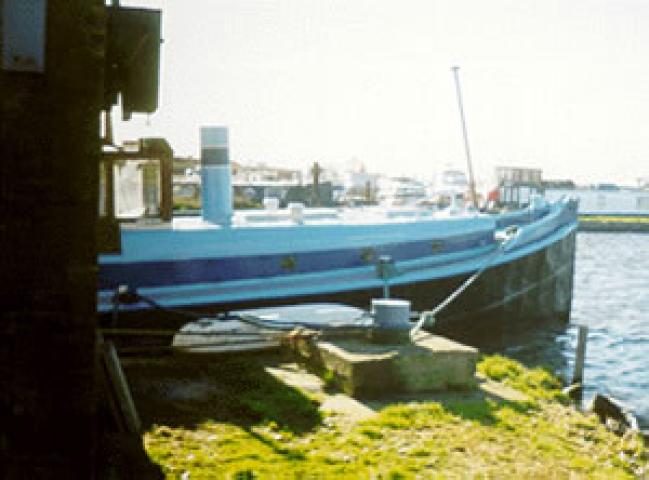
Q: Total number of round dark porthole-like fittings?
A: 3